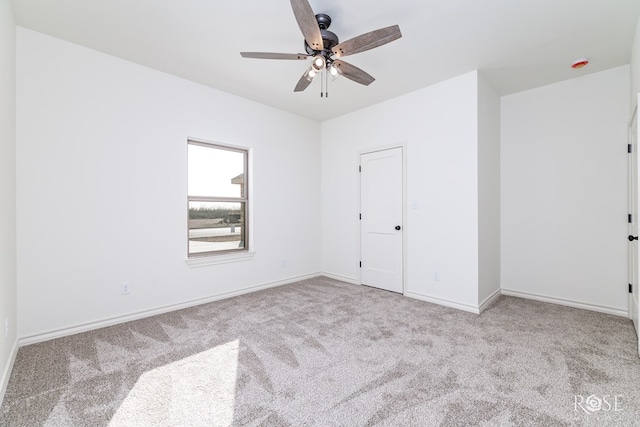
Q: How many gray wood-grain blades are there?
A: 5